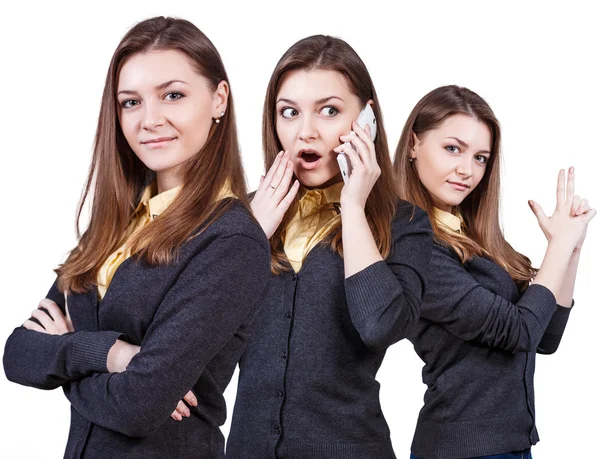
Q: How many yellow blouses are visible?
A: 3